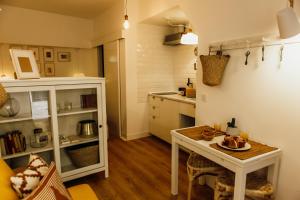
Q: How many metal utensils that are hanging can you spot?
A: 3